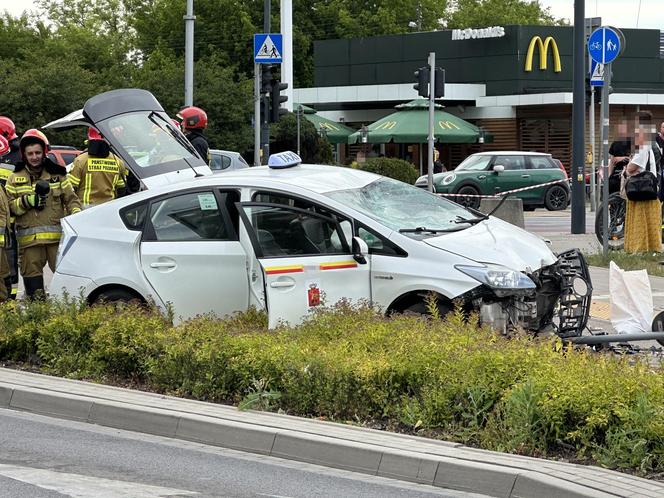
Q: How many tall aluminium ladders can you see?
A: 0